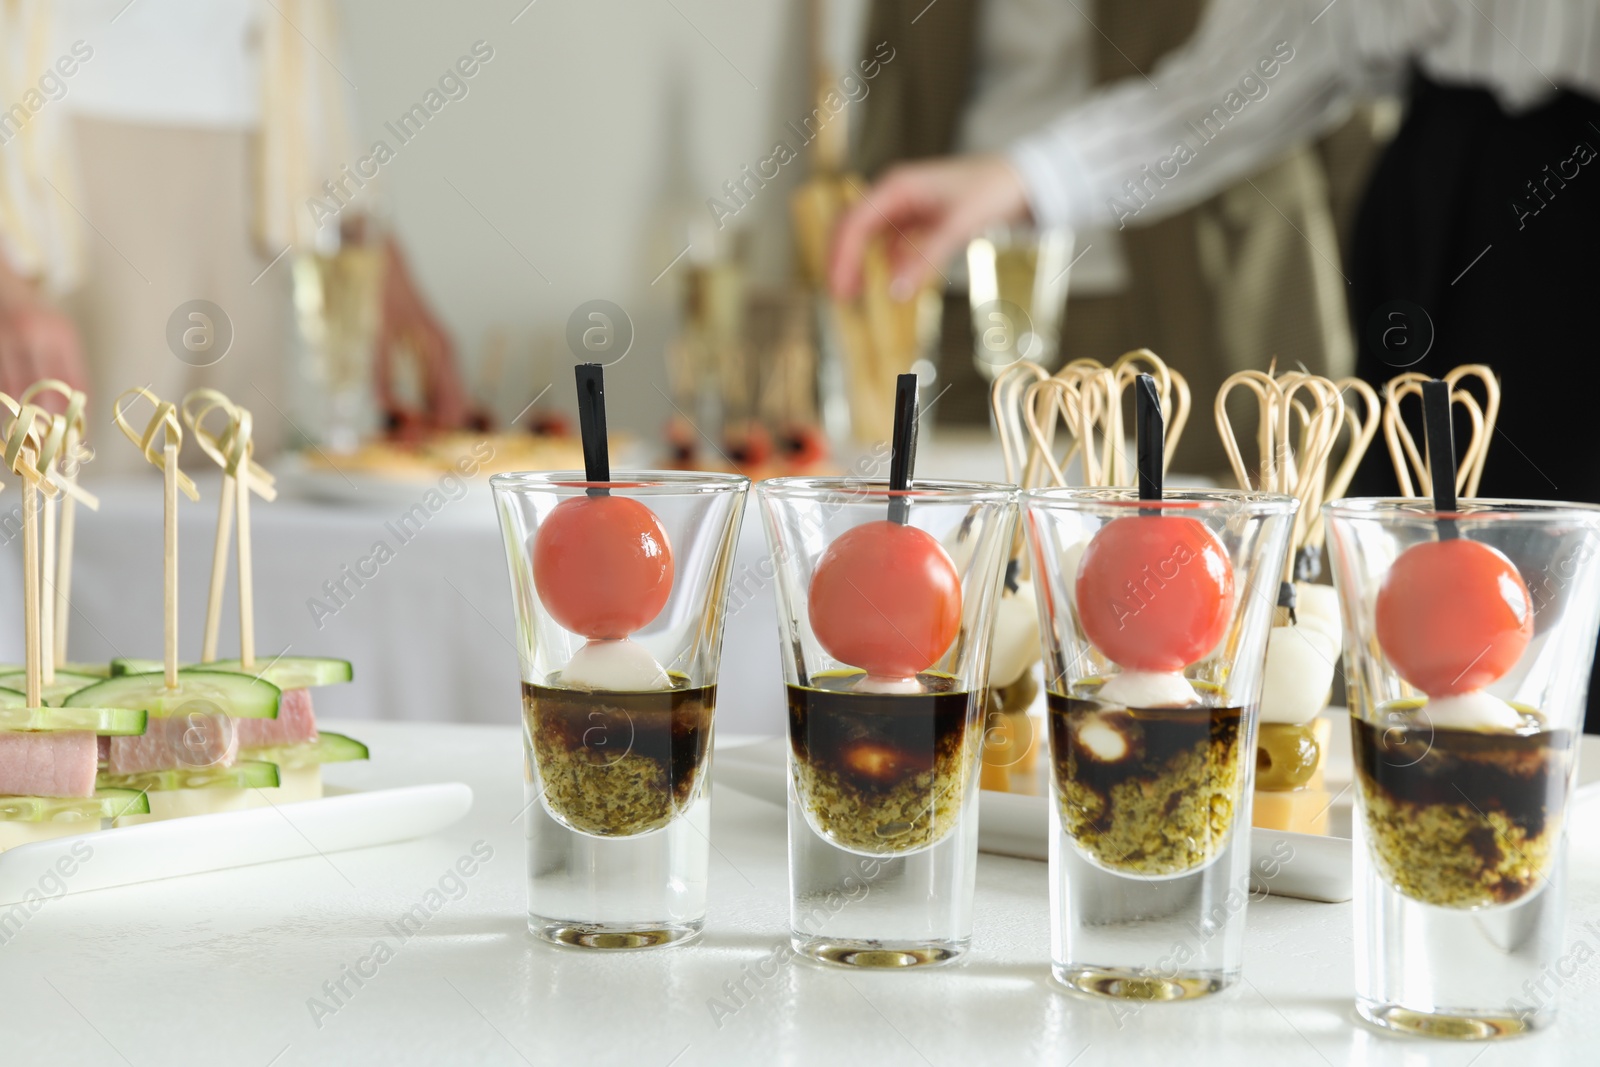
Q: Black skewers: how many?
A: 4